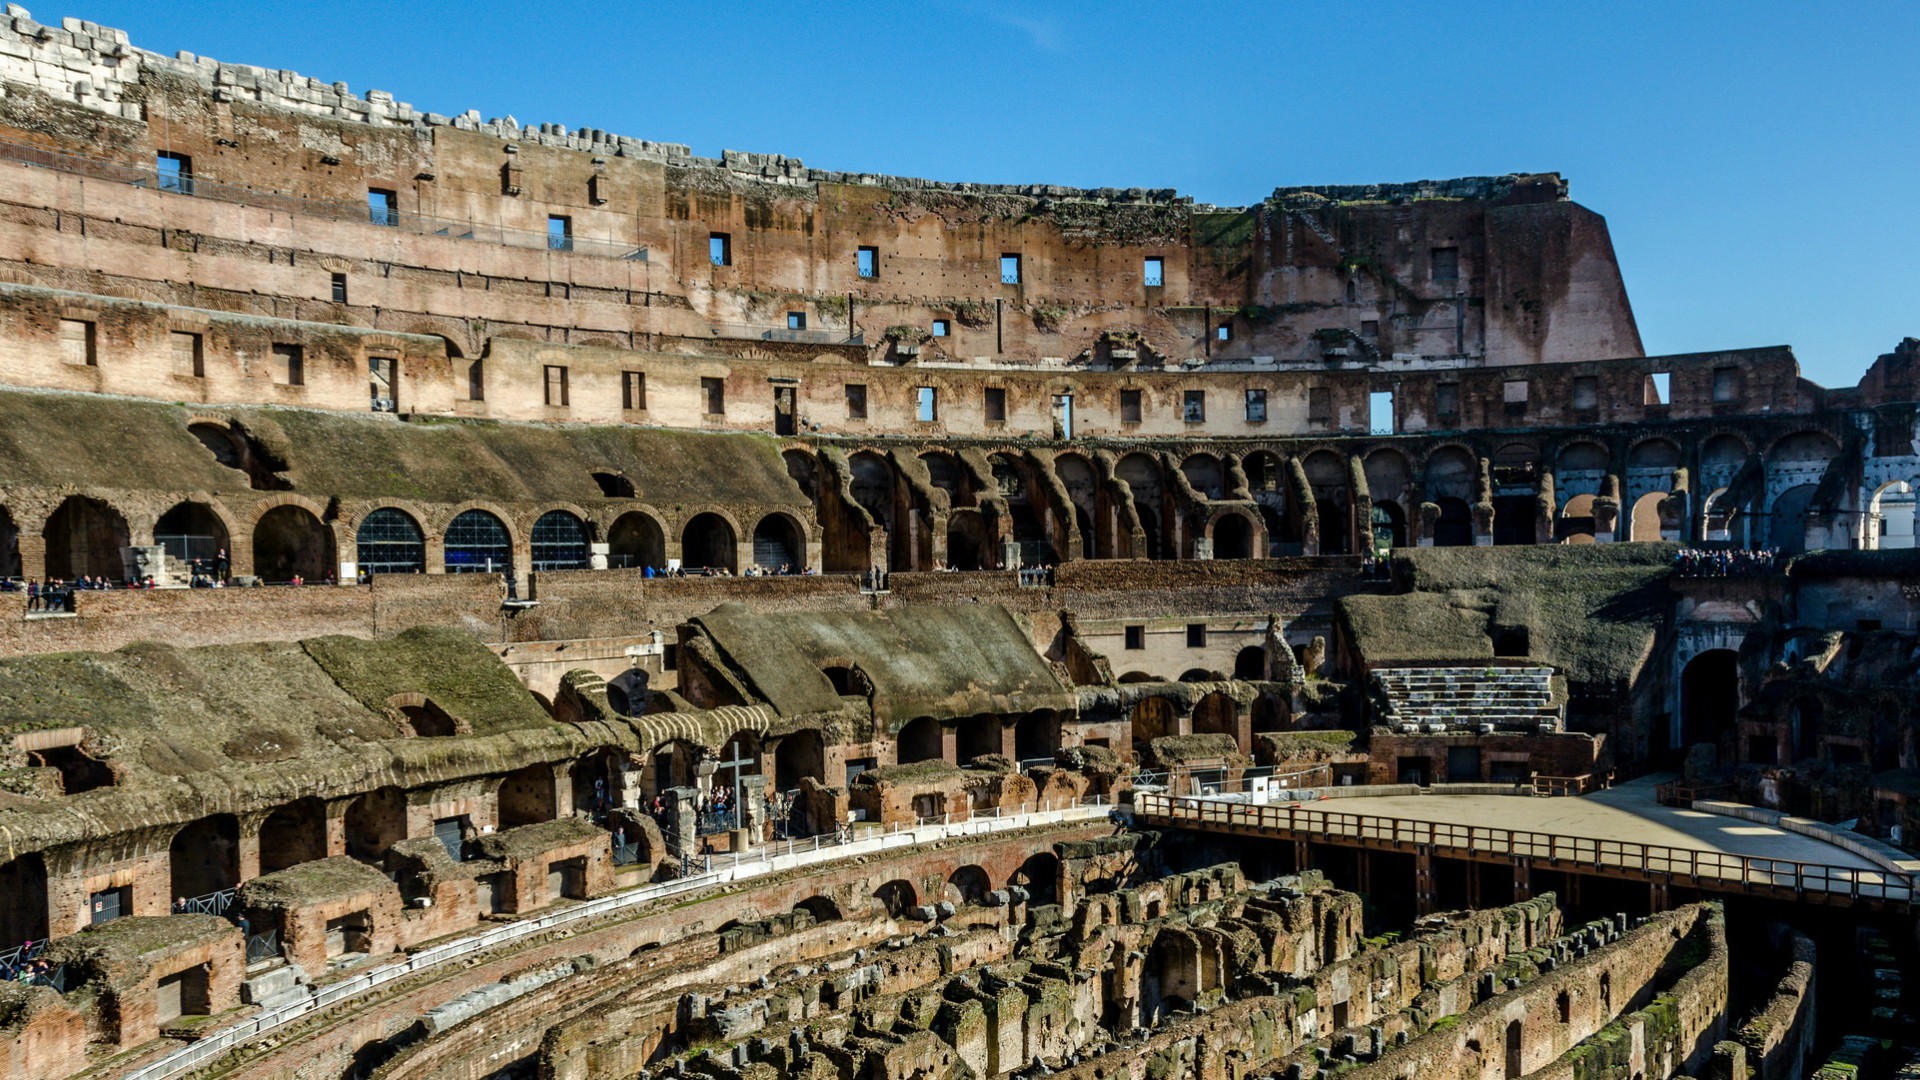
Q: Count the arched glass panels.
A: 3